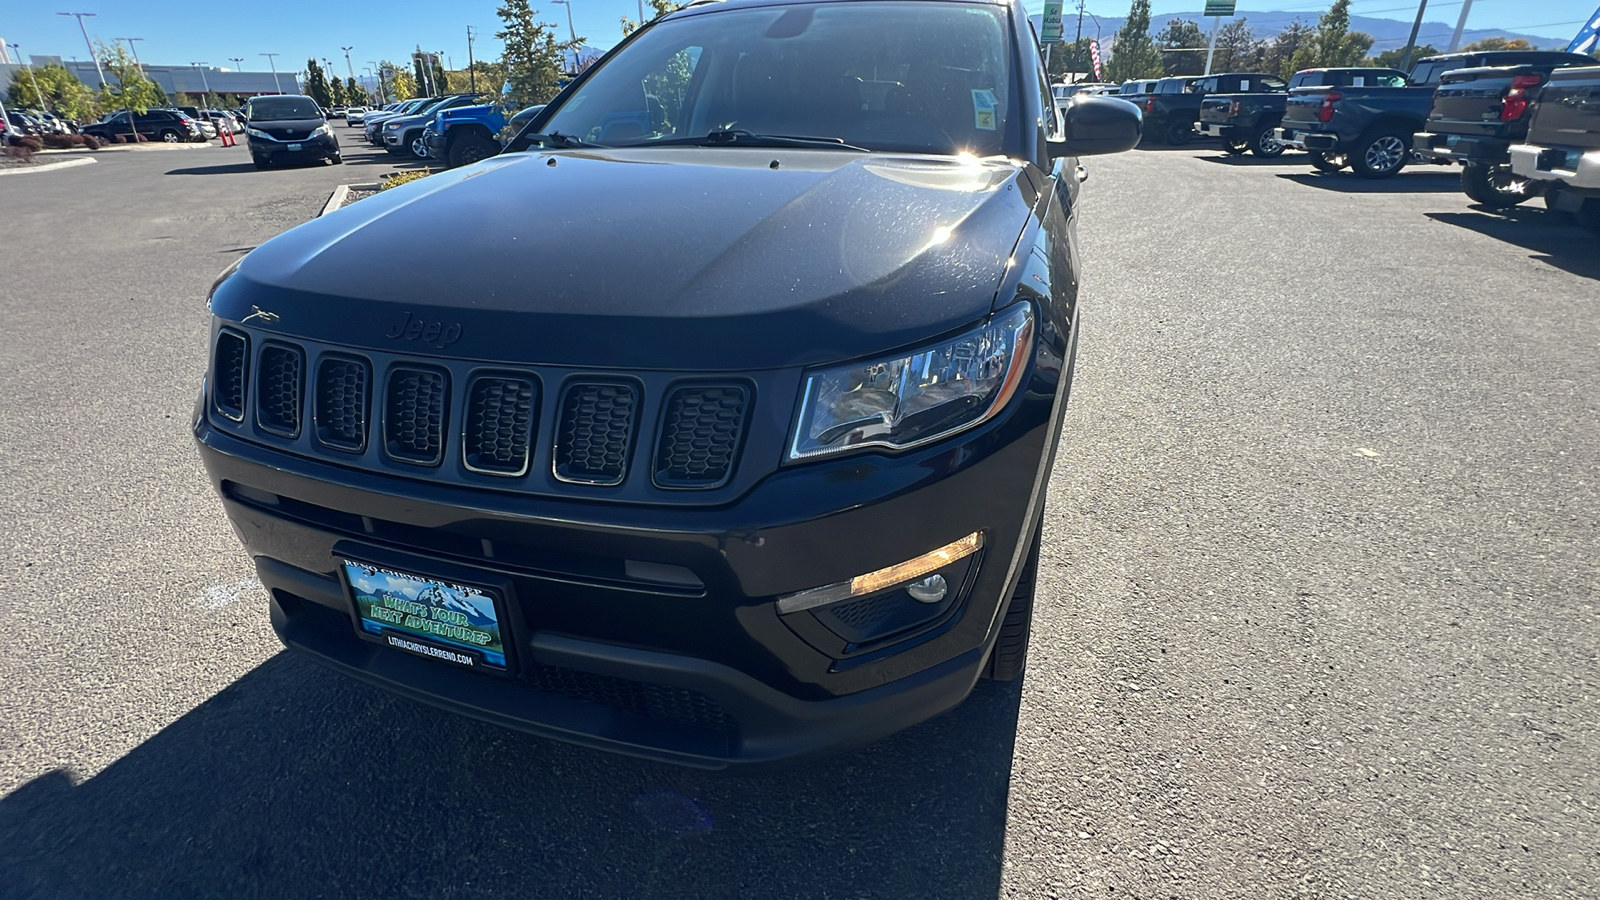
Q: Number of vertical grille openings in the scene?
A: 7